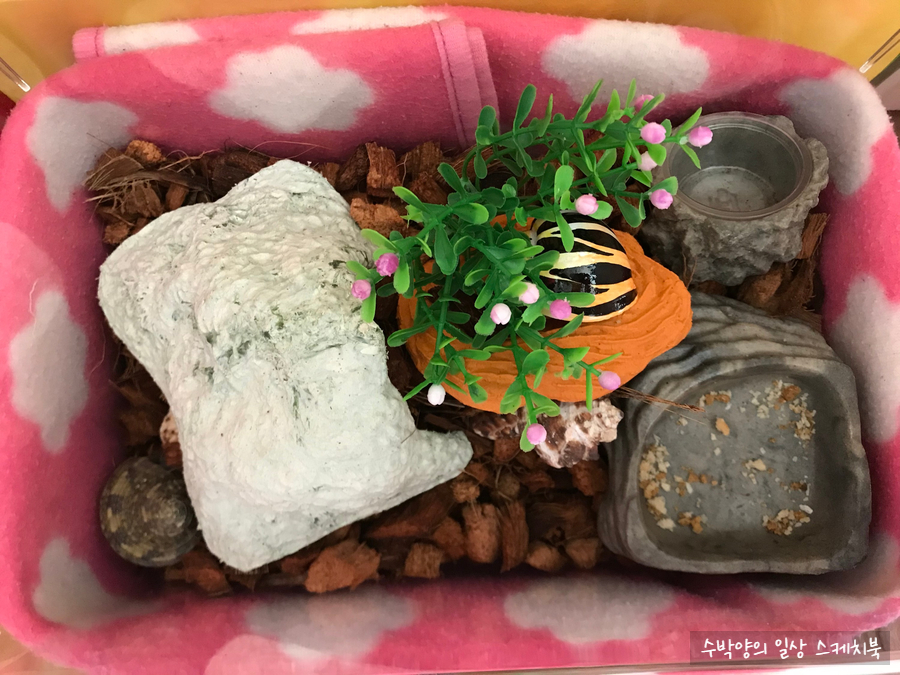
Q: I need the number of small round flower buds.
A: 14